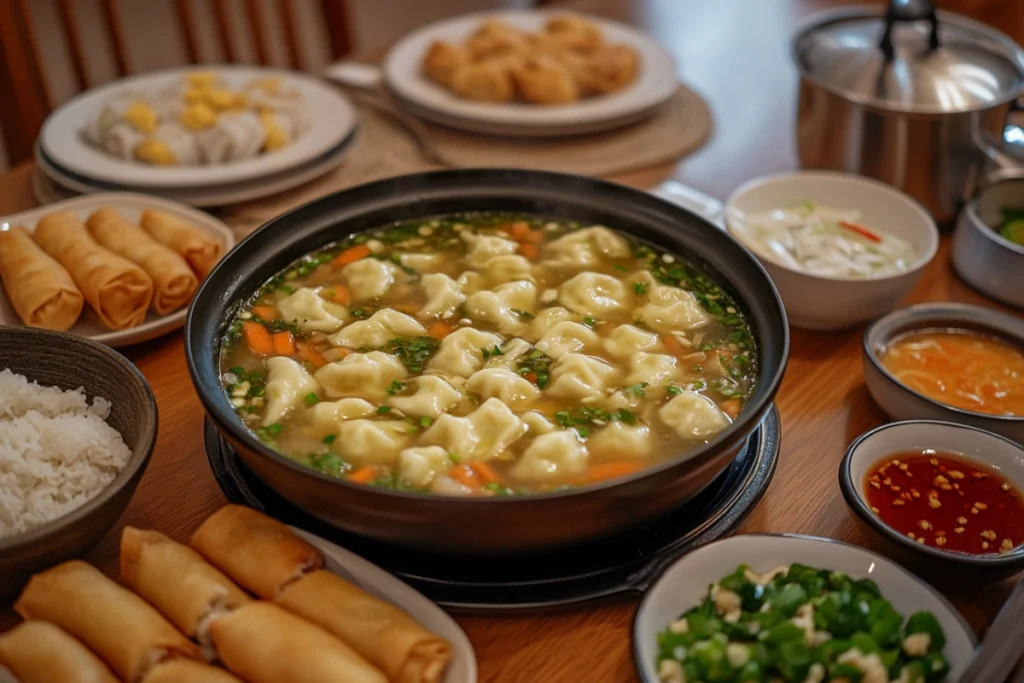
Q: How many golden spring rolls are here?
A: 11